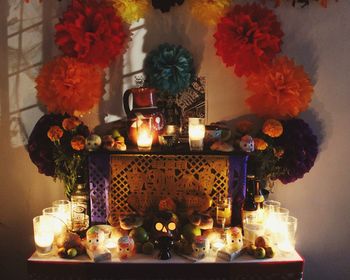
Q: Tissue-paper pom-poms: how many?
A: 10